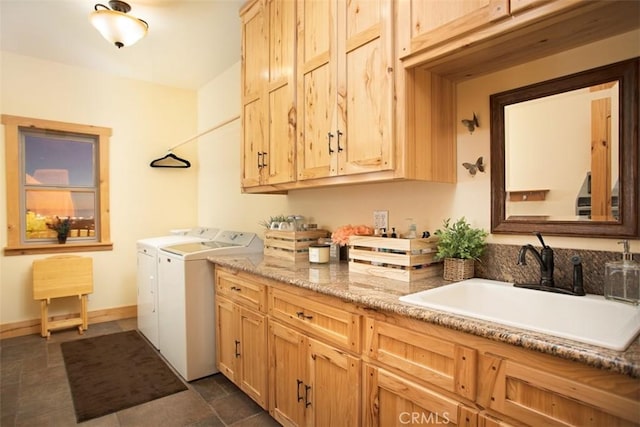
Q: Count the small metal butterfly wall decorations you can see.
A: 2